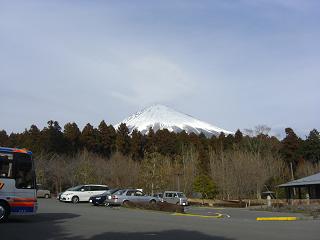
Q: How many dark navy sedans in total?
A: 1